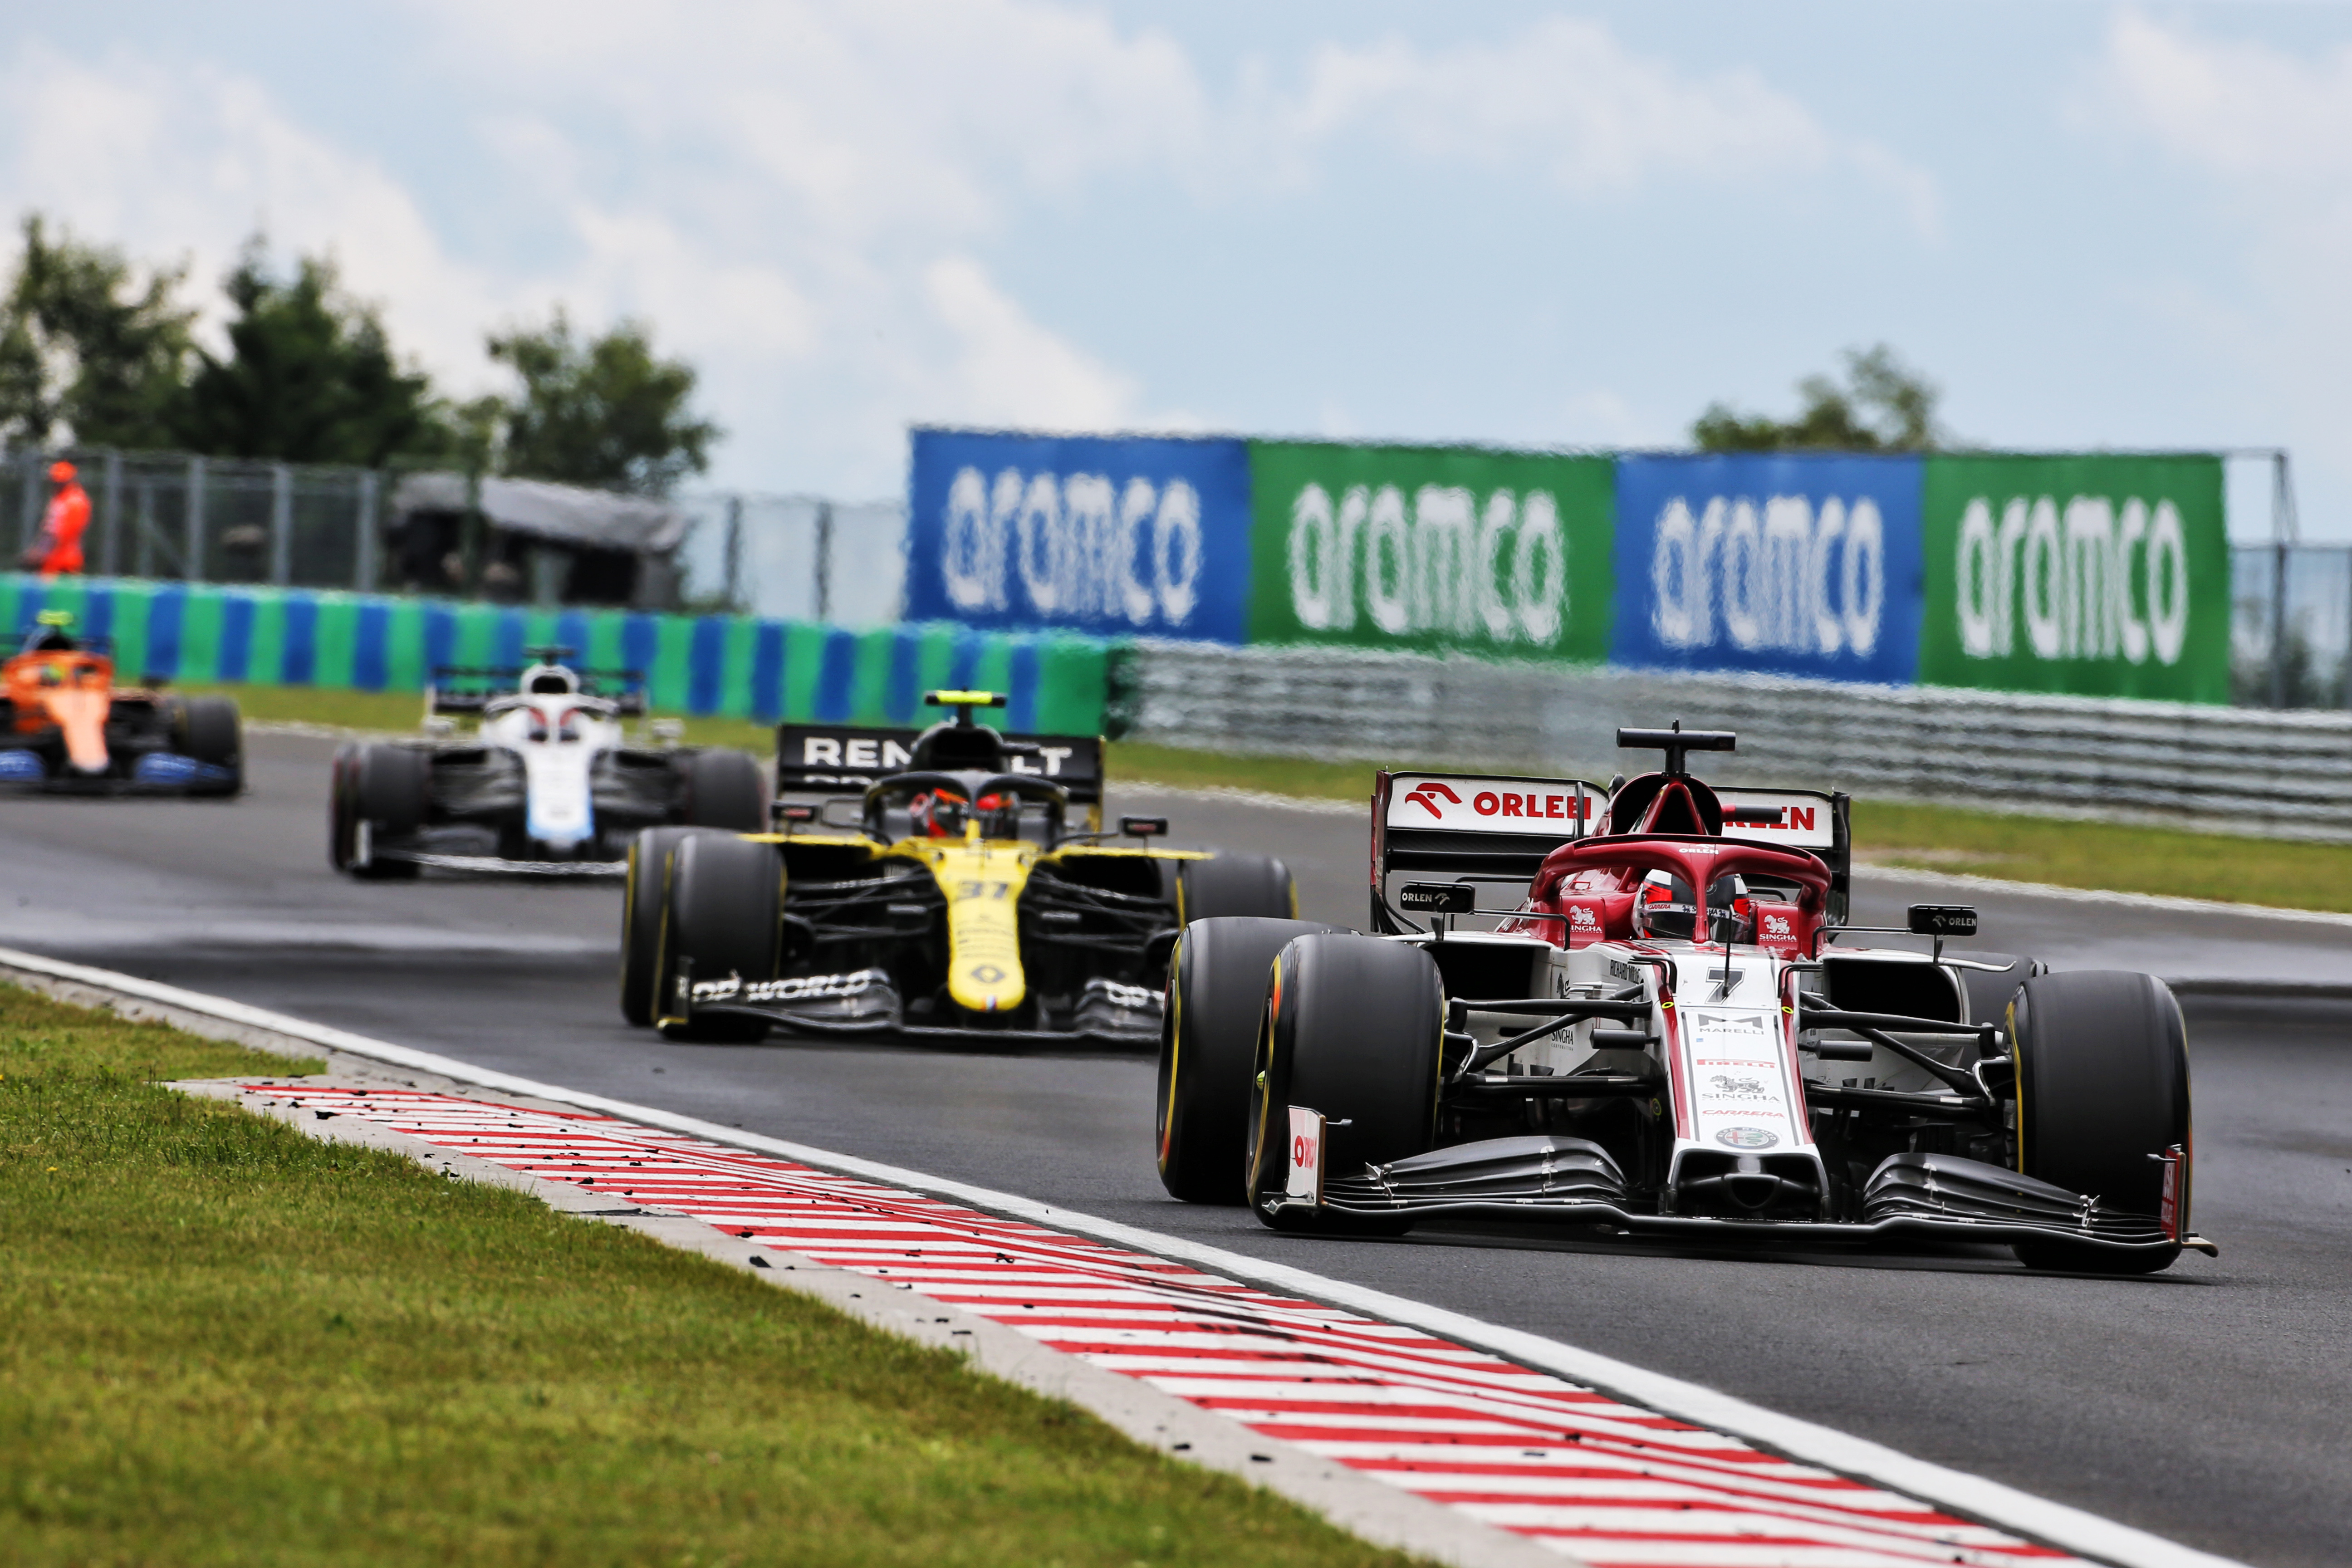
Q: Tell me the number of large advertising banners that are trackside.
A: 4